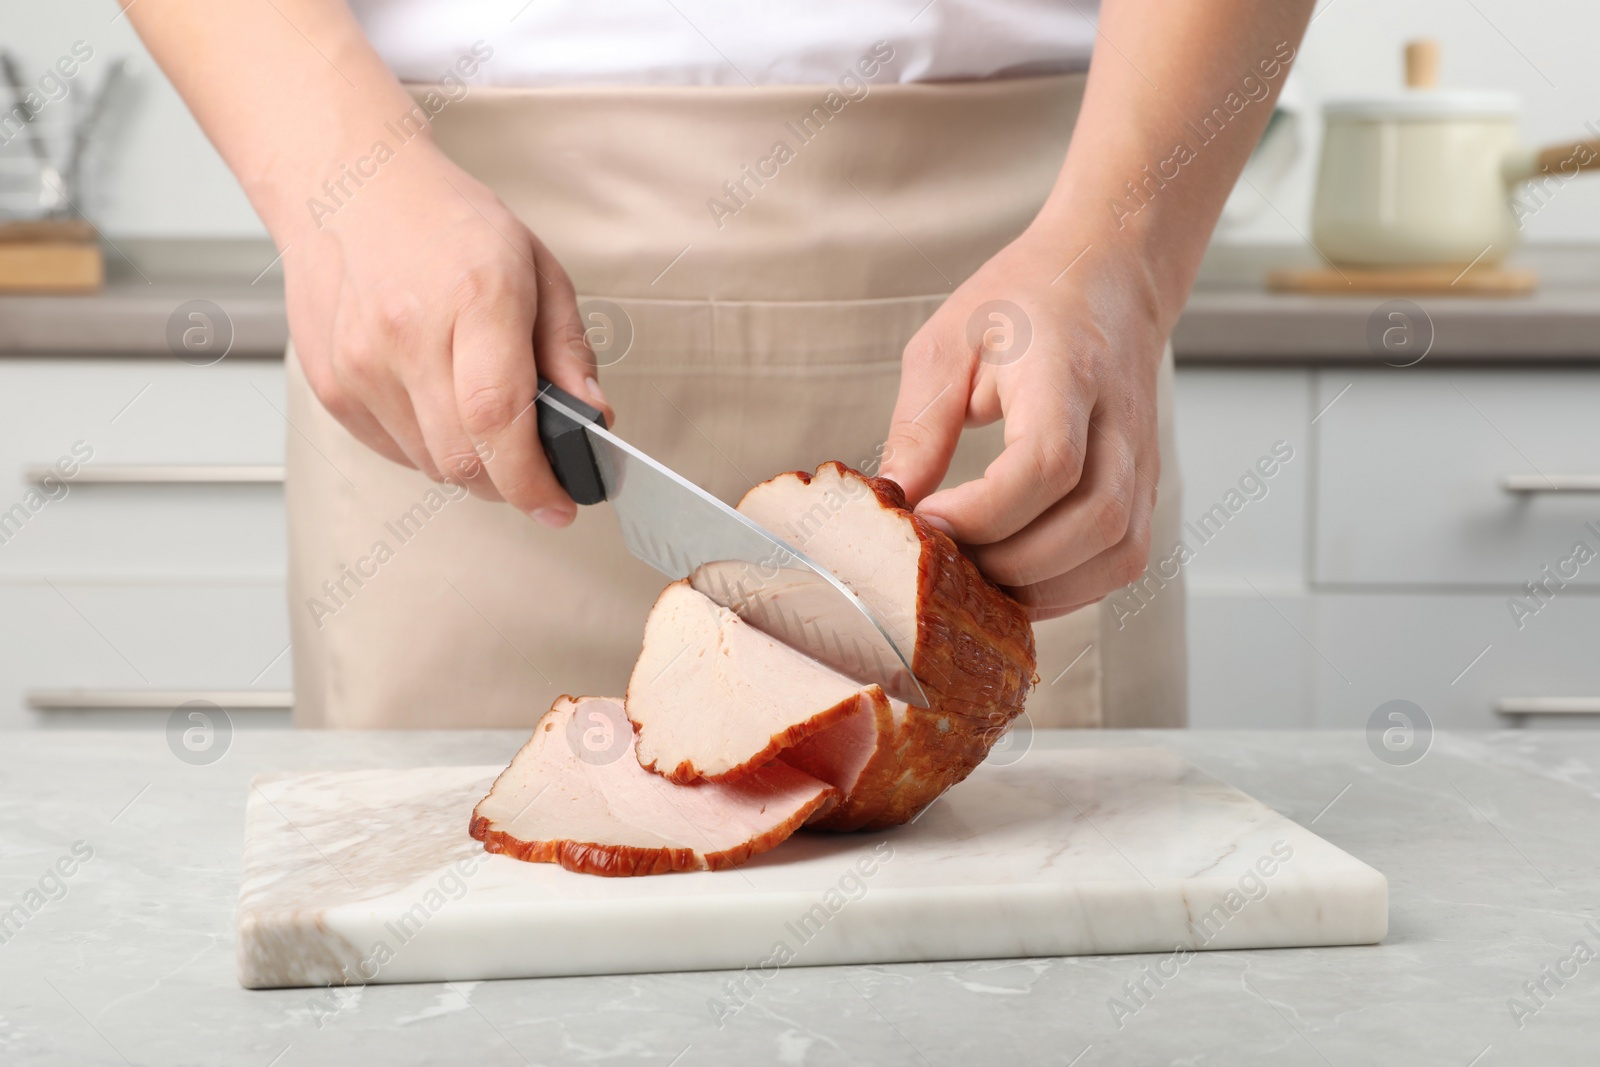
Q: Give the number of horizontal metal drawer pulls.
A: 4